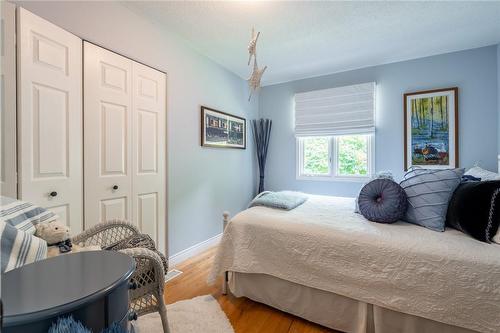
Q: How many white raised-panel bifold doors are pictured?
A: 2